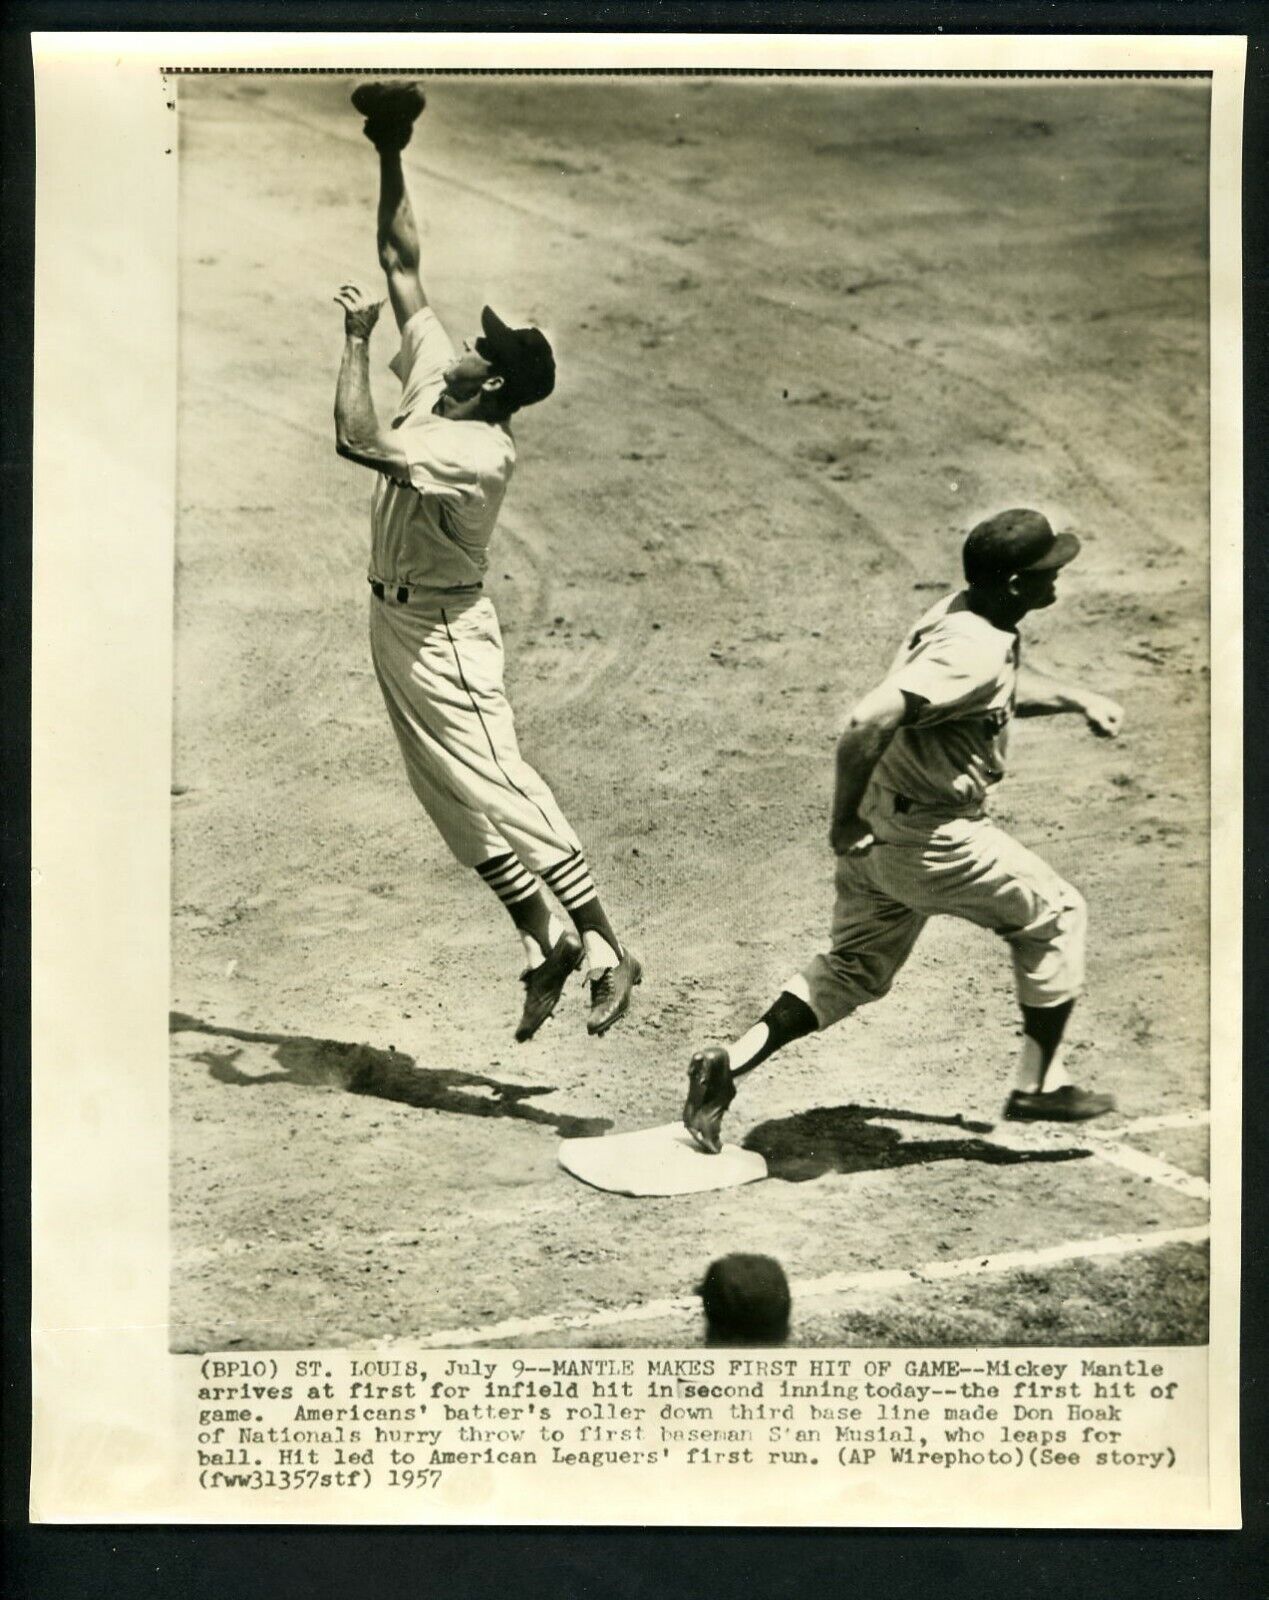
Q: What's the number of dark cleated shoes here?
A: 4